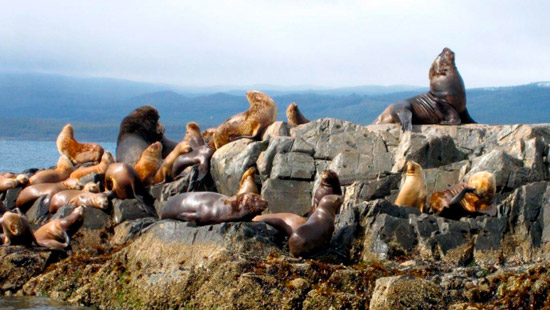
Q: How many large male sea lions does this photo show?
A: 2